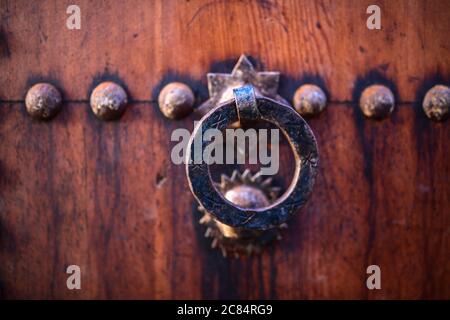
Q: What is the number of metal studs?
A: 6